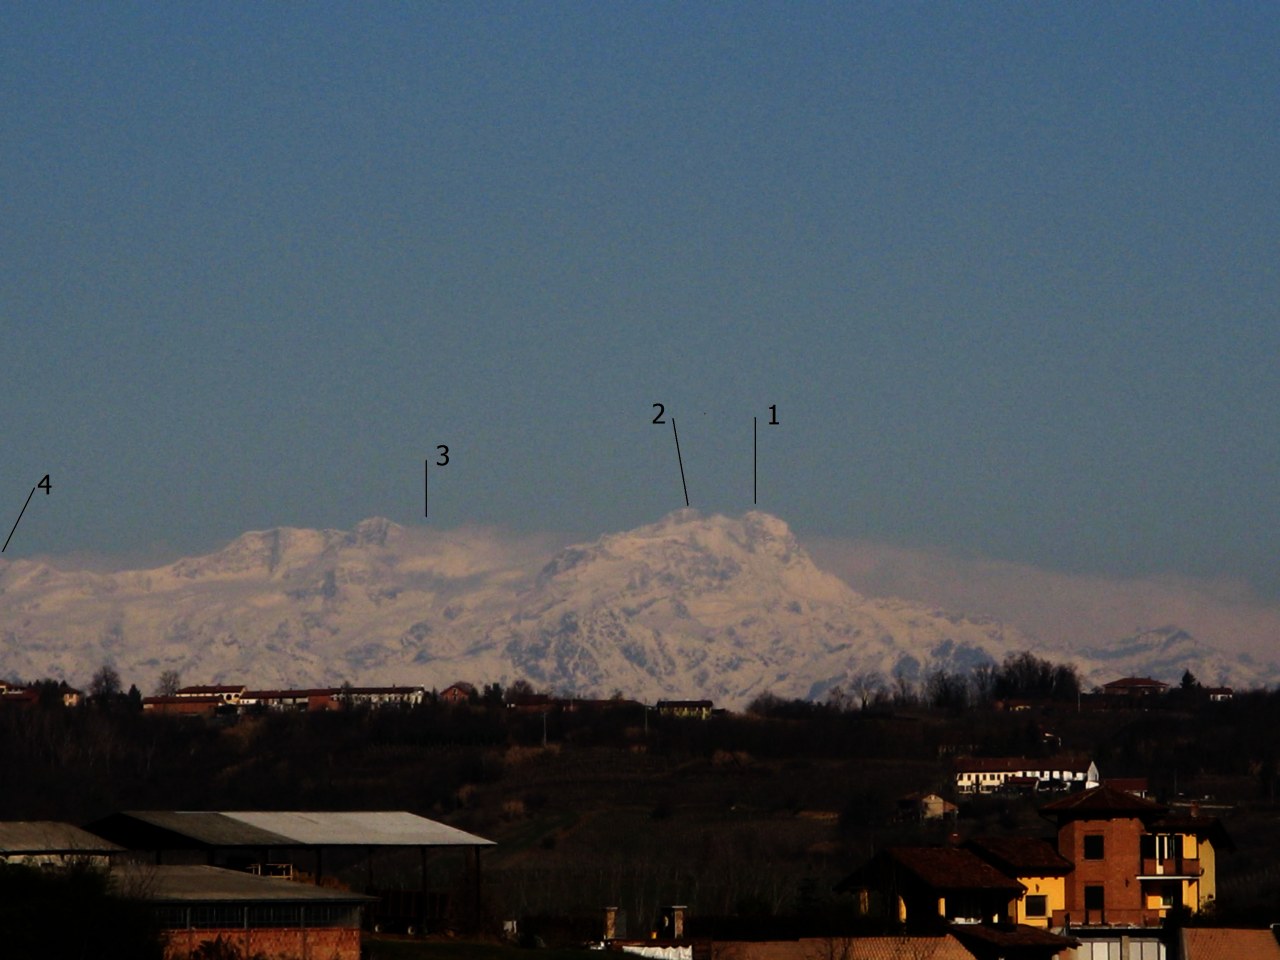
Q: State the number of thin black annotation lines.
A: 4